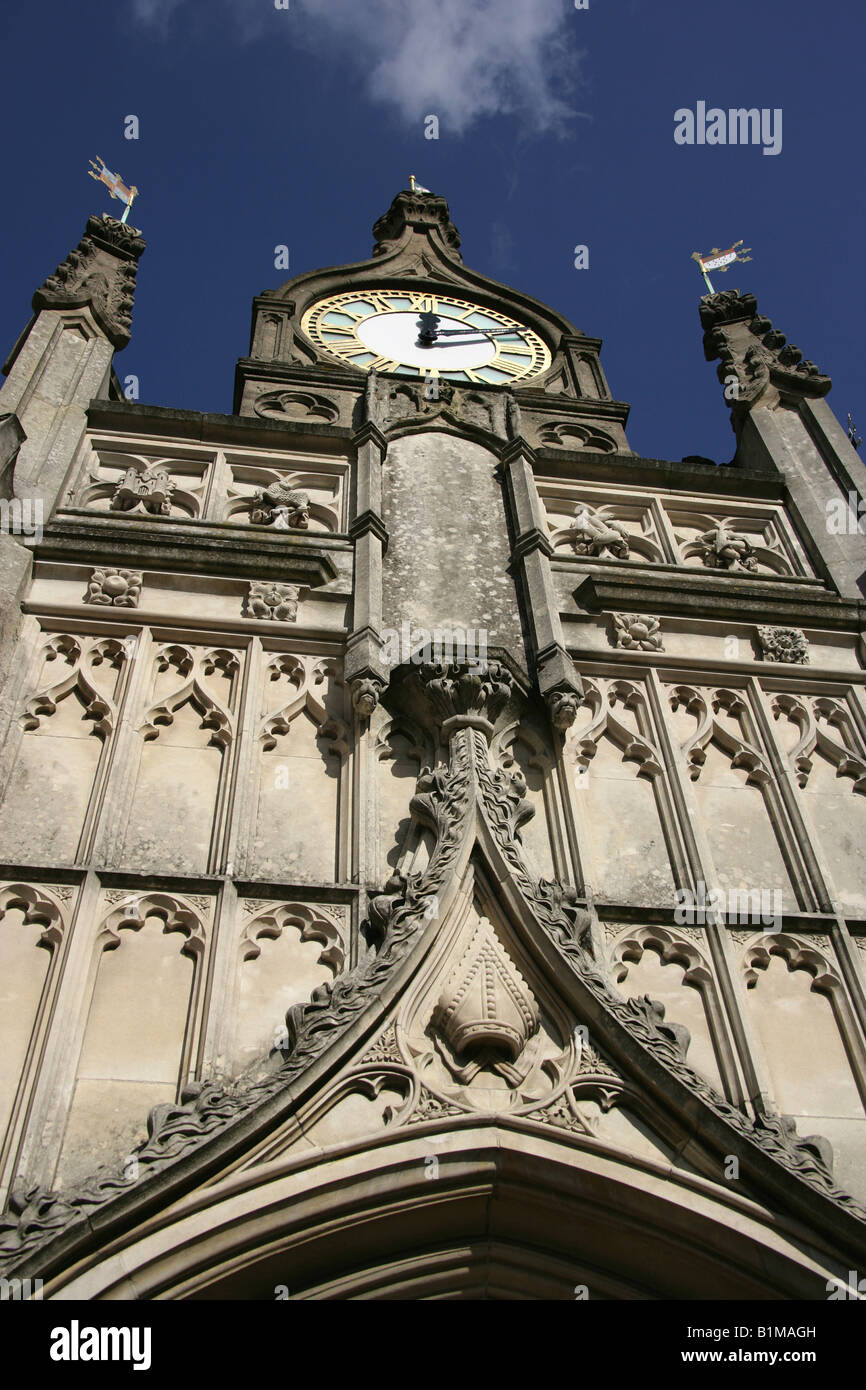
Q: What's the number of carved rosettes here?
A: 4